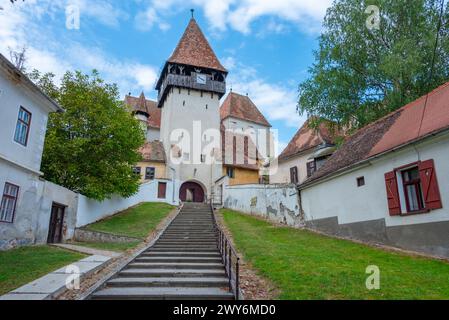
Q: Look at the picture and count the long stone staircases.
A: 1